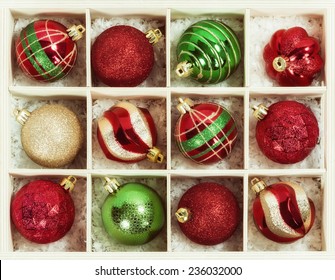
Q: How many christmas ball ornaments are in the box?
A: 12